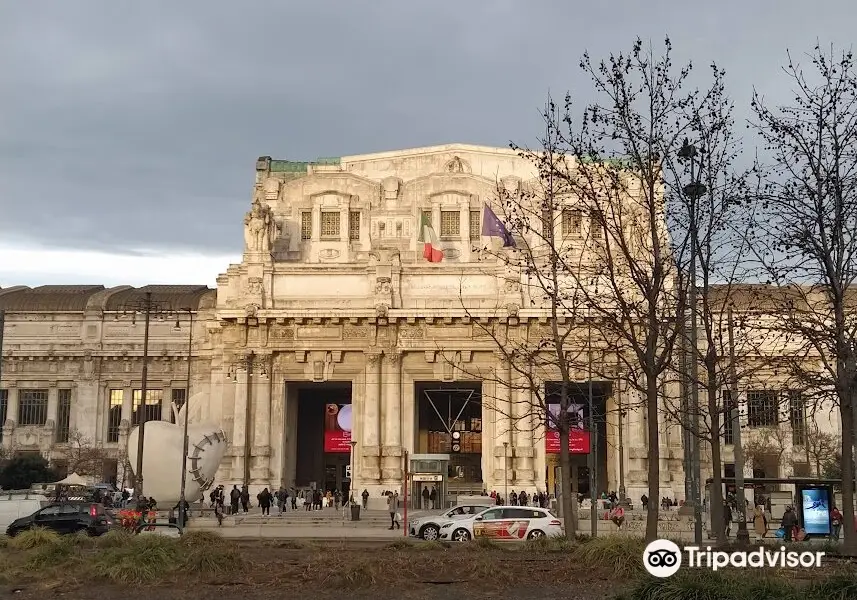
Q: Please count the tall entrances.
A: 3